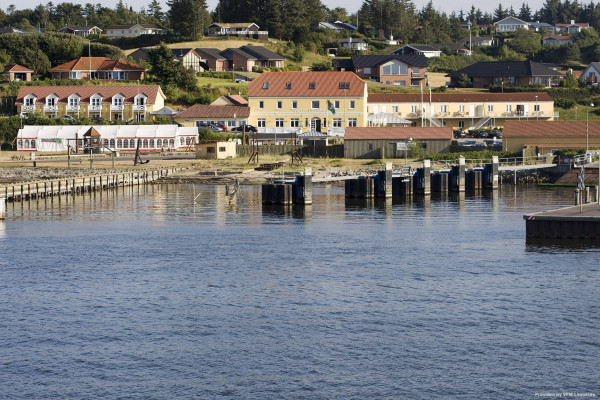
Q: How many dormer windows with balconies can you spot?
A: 6